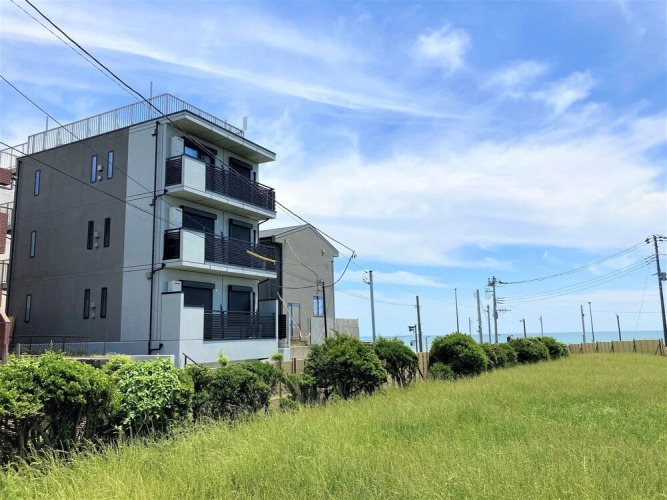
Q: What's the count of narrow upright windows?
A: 9